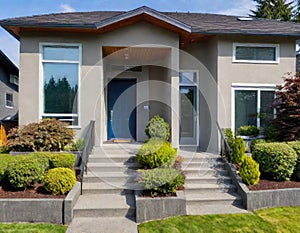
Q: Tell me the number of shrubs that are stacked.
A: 3